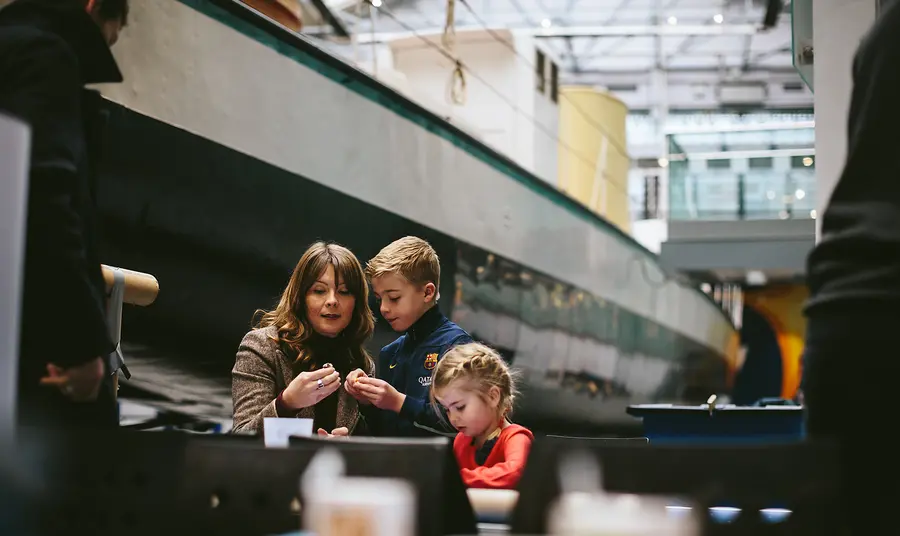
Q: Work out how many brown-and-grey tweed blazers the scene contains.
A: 1